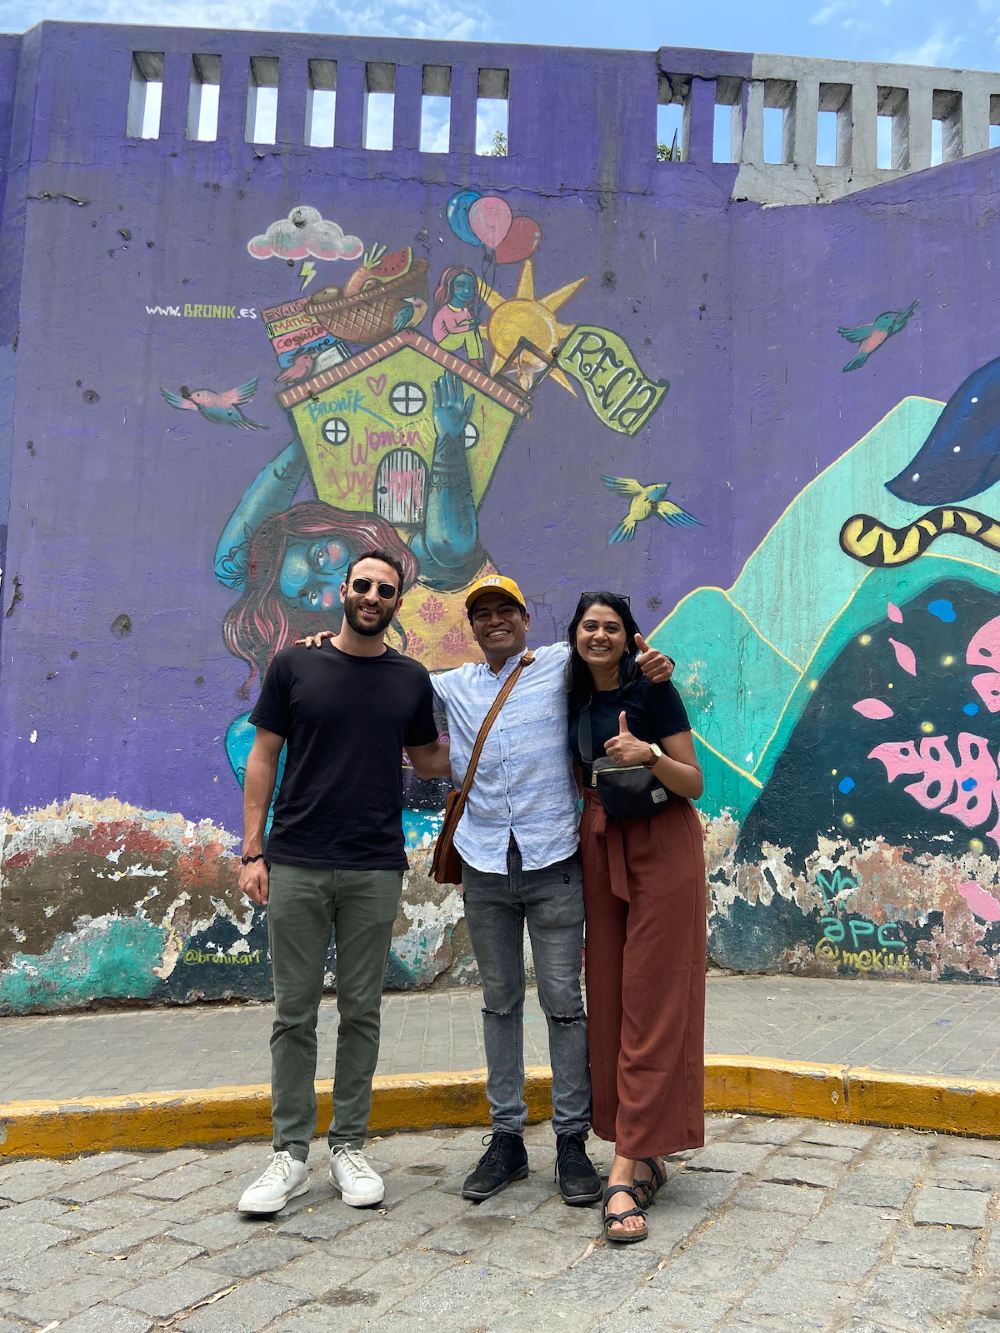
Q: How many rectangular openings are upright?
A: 14